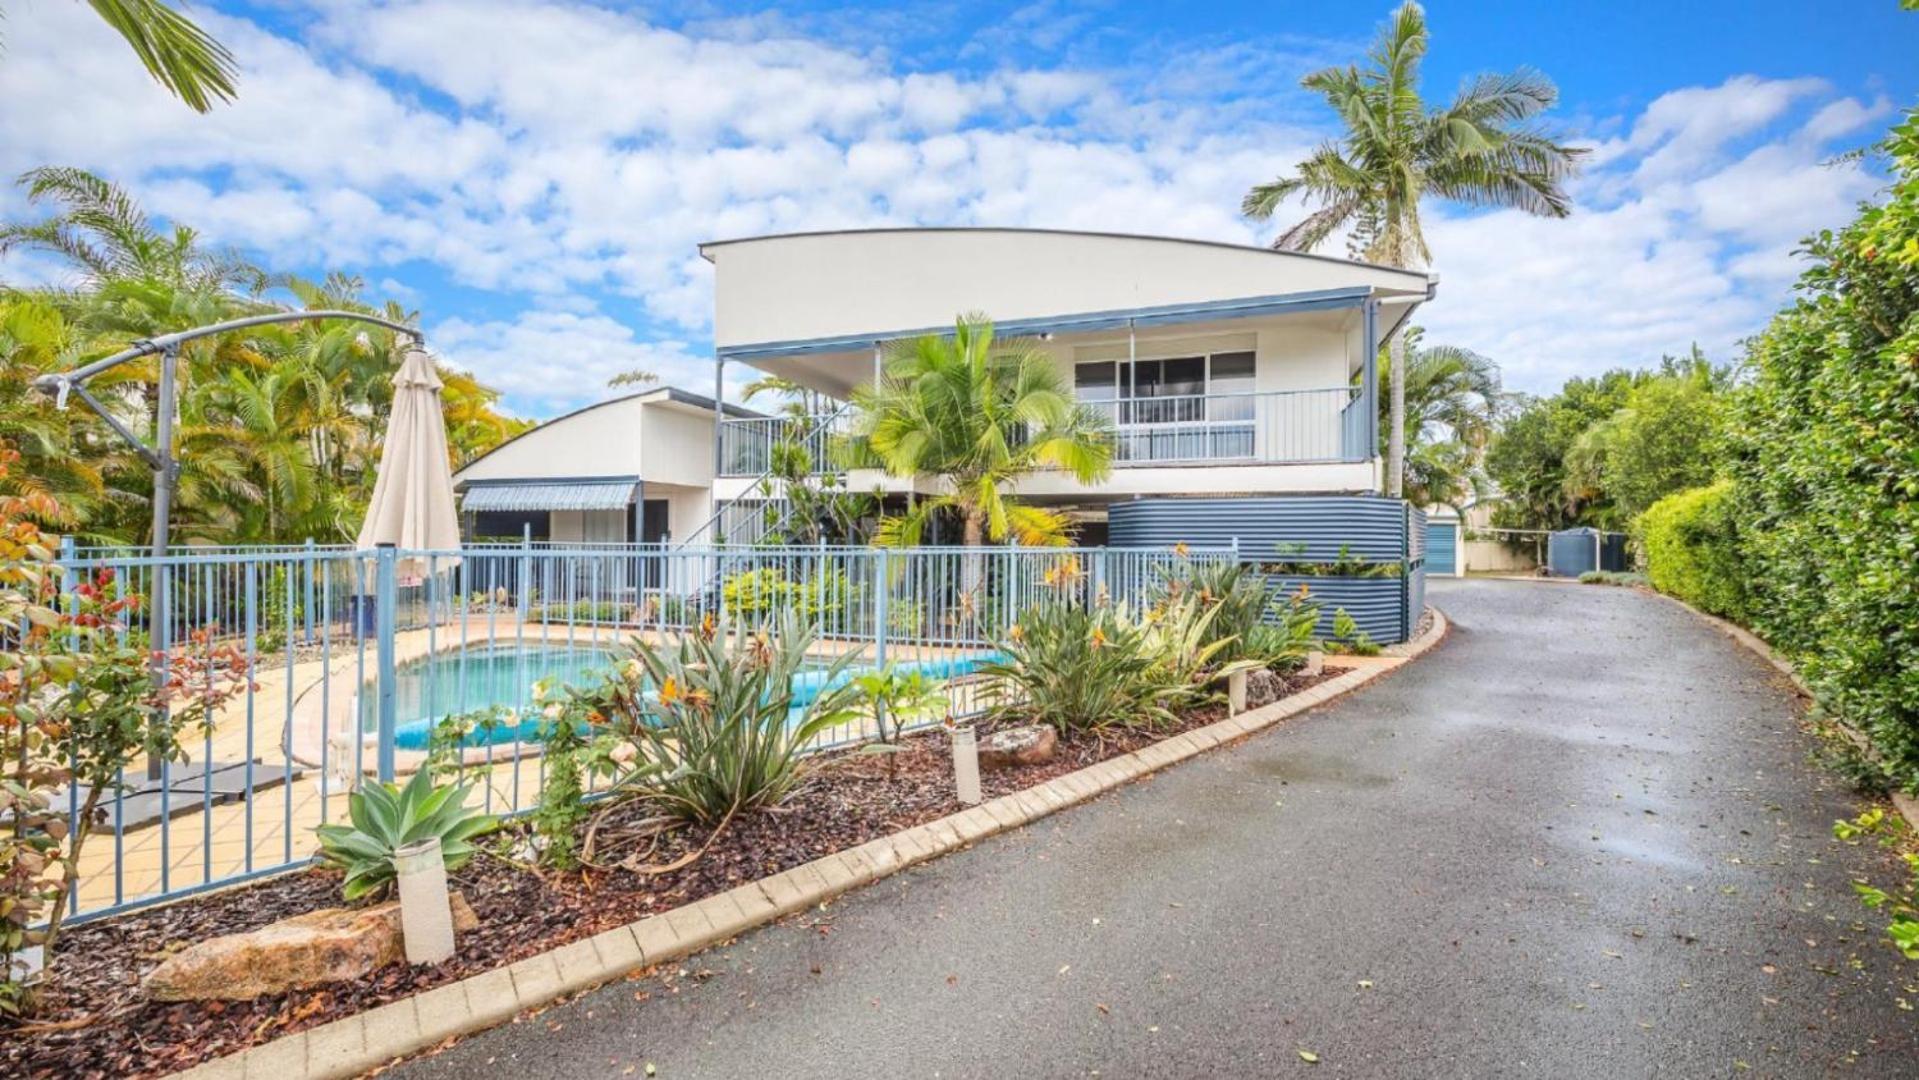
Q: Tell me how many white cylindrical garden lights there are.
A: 4